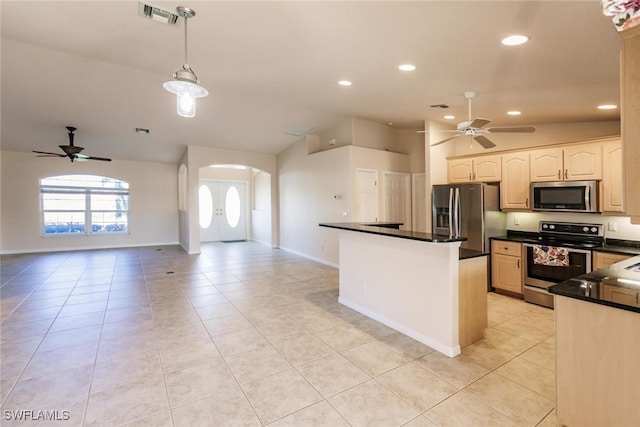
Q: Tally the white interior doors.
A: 3